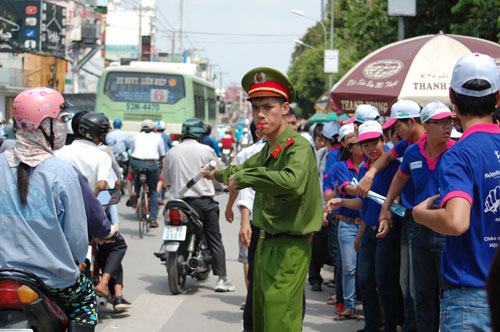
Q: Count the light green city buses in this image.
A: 1